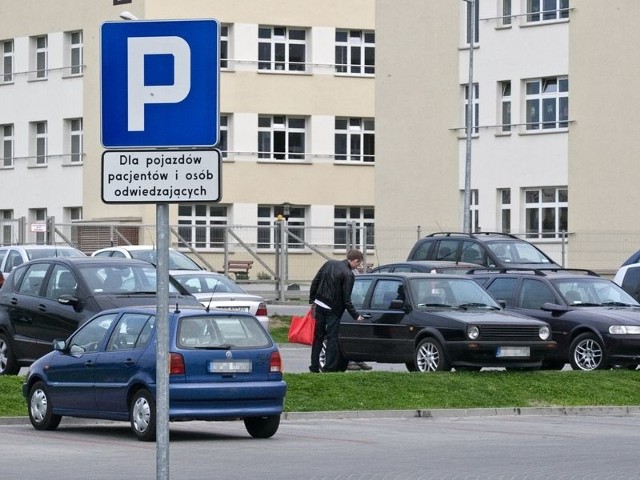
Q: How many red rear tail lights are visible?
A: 3